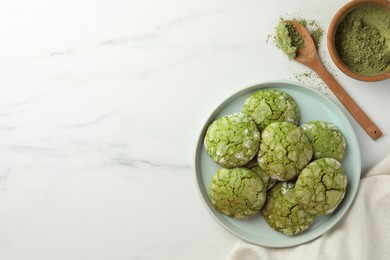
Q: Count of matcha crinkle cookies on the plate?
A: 8